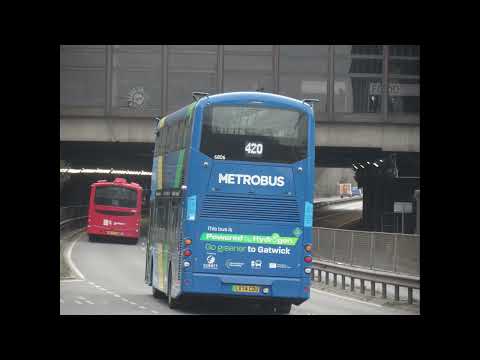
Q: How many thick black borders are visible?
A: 4